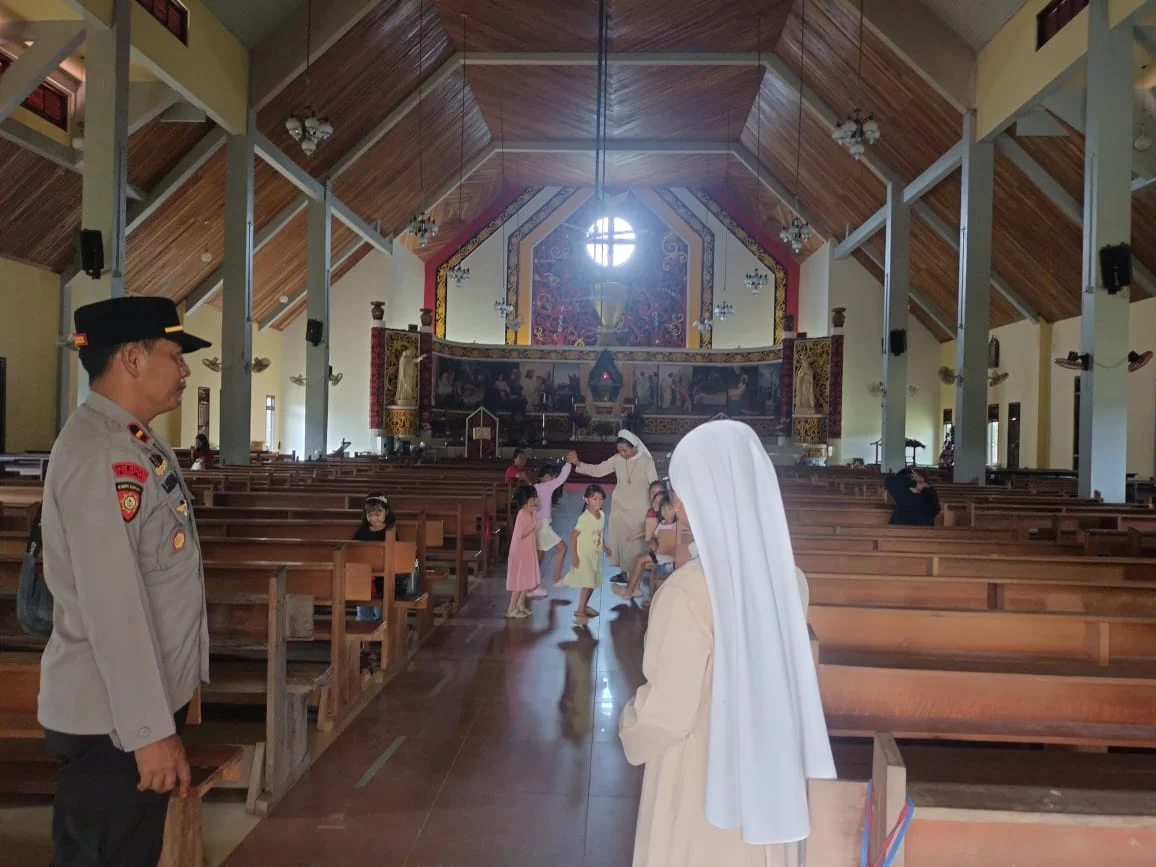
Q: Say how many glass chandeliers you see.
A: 10